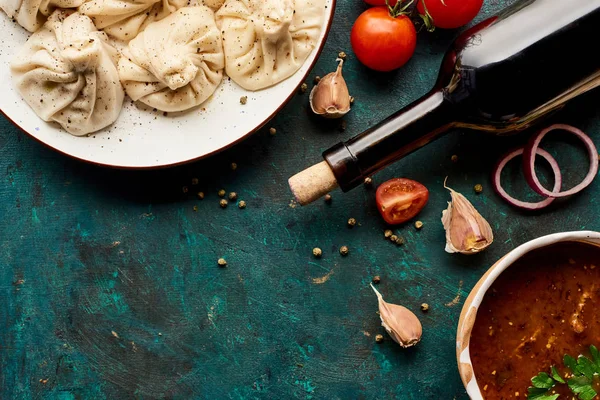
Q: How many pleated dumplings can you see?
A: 5